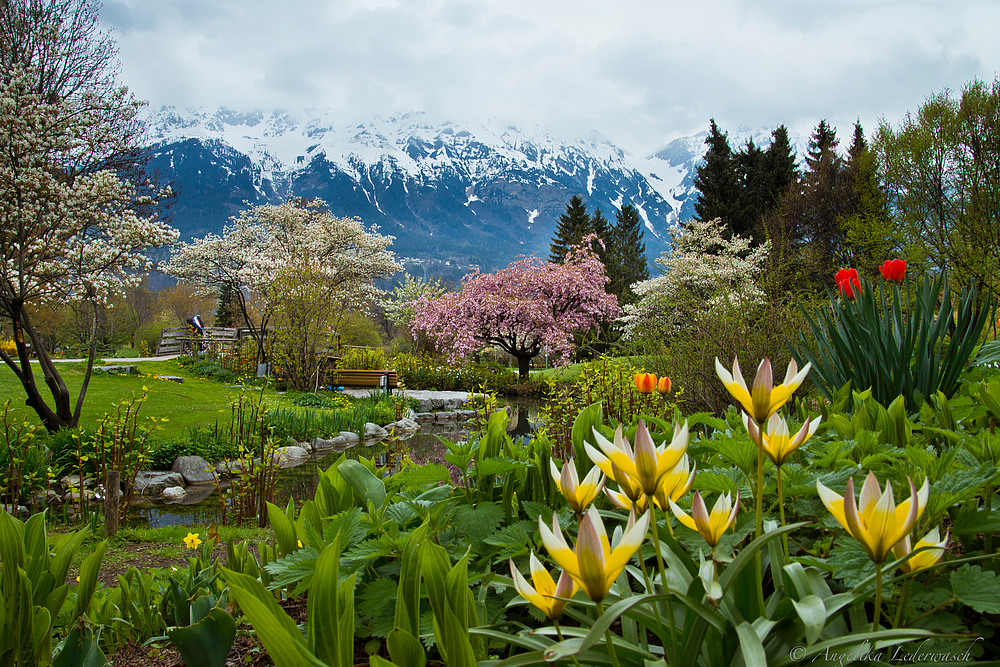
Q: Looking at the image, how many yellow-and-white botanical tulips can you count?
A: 12